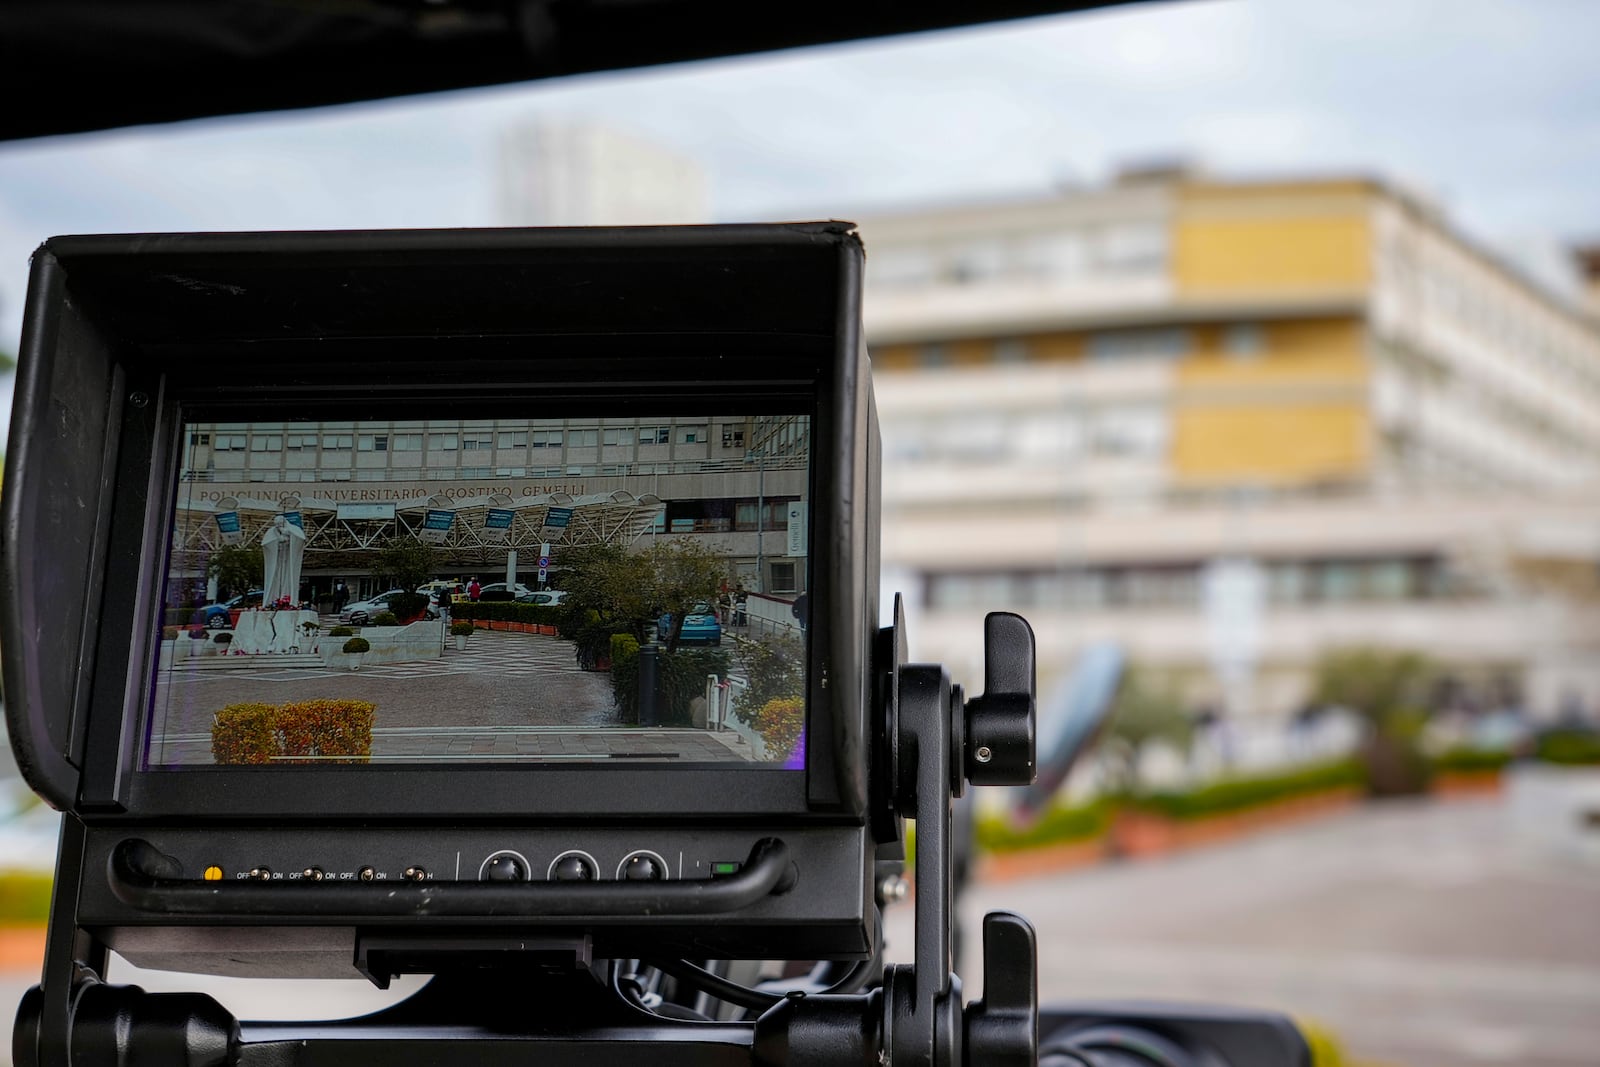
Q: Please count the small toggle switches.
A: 4